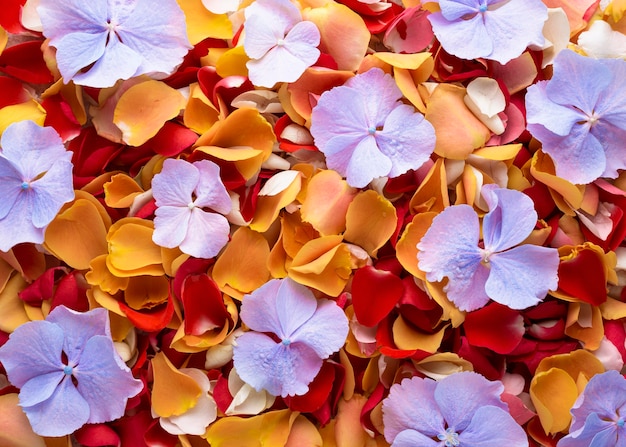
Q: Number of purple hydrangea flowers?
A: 12